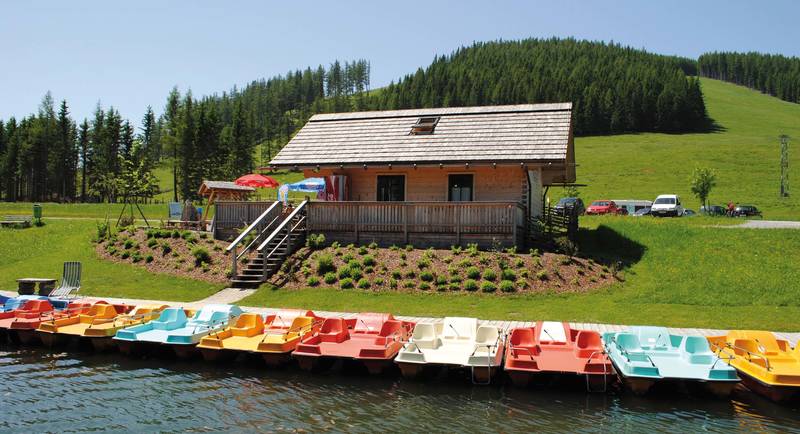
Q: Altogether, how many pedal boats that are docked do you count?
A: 10